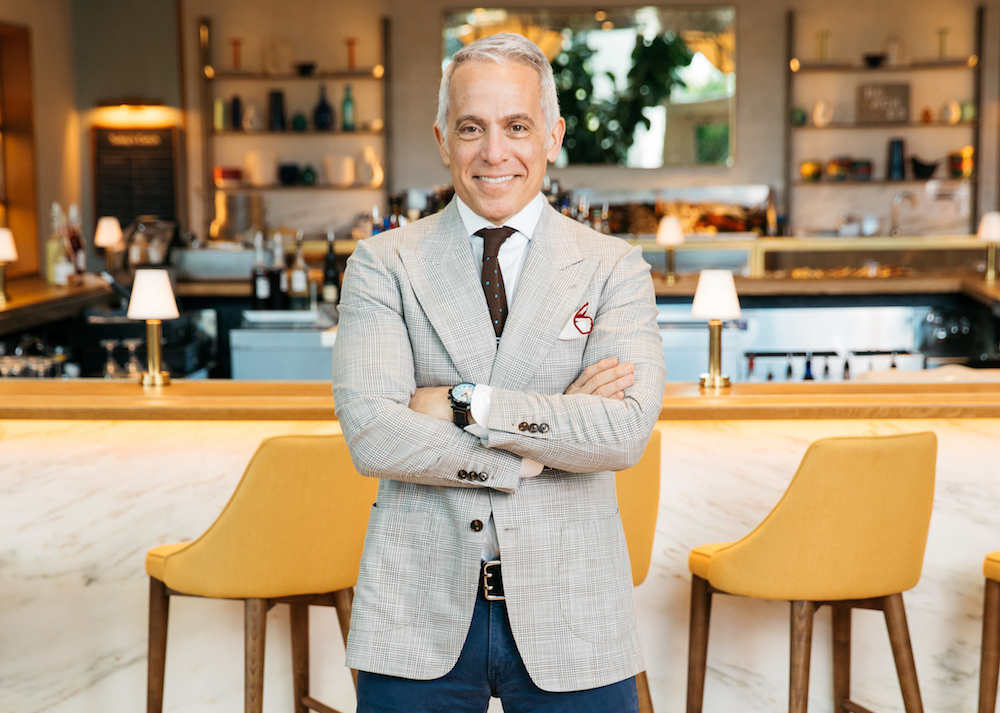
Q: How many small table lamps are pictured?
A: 6